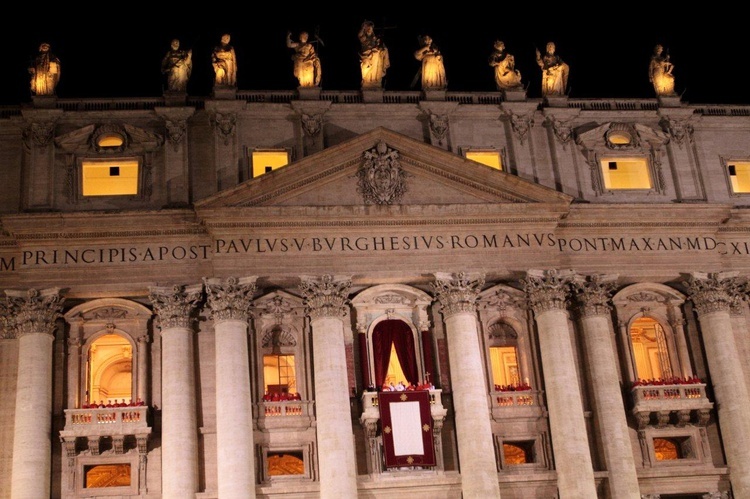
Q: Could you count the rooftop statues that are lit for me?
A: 9